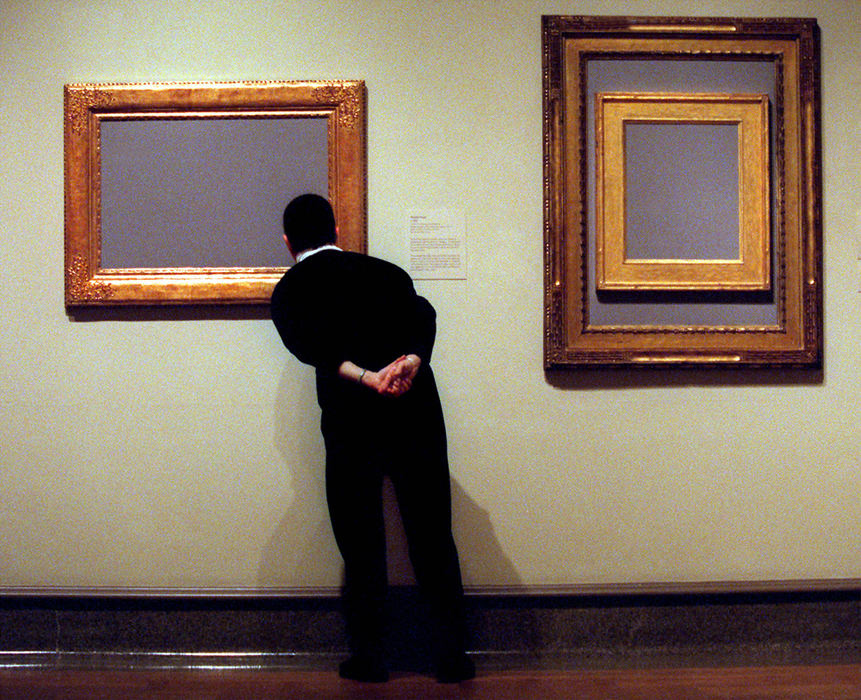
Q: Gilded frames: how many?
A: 3